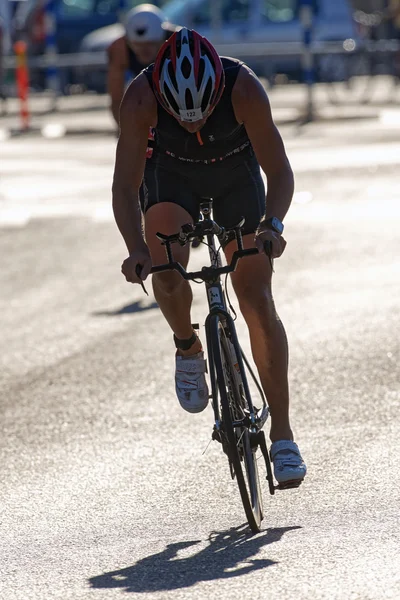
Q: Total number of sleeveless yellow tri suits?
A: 0